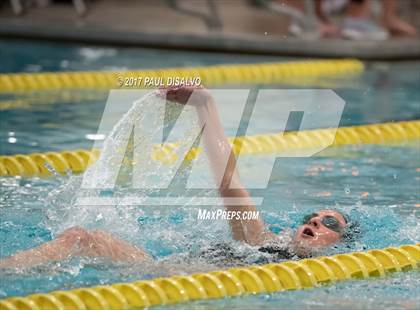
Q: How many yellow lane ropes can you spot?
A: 3